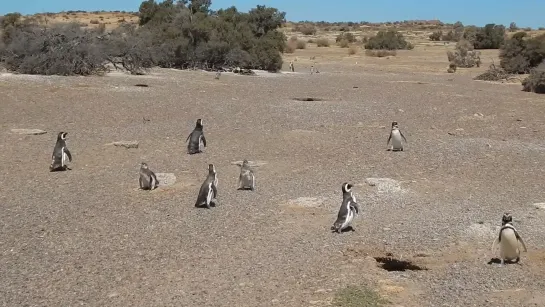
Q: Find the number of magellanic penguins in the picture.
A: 8